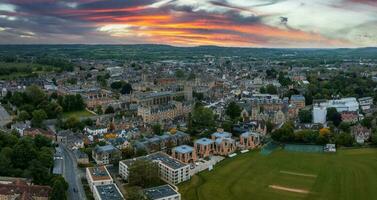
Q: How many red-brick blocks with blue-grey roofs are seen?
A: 5